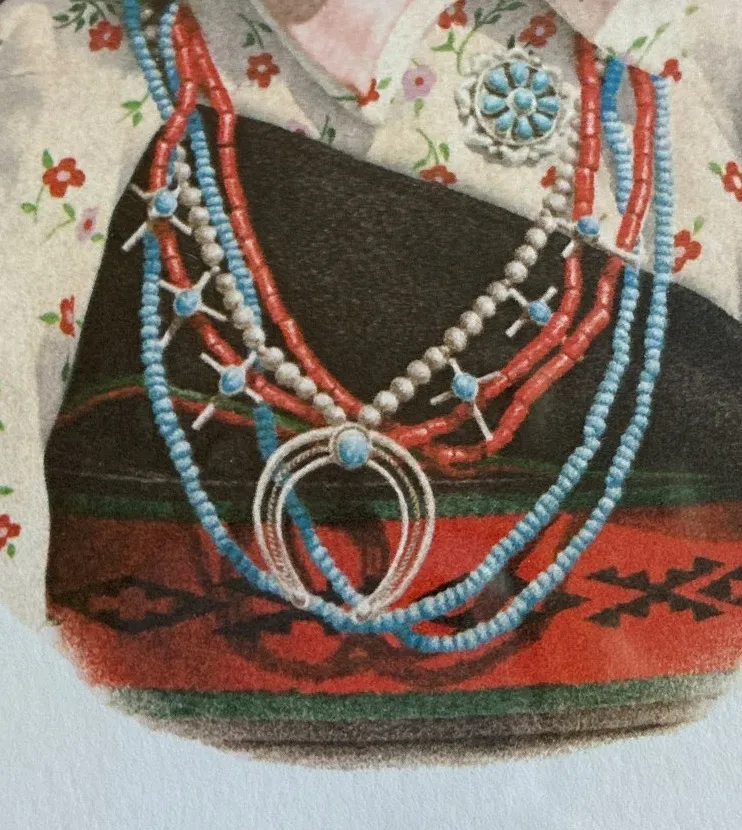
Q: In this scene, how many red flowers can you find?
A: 13